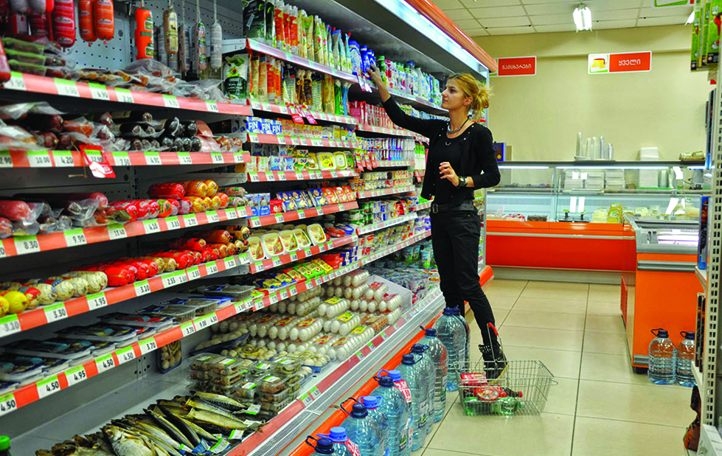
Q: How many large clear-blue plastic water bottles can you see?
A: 13